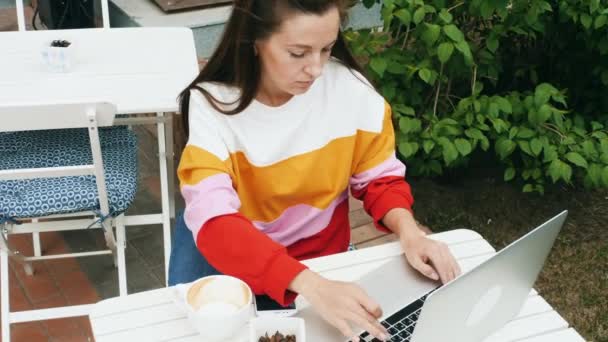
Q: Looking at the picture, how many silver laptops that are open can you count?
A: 1